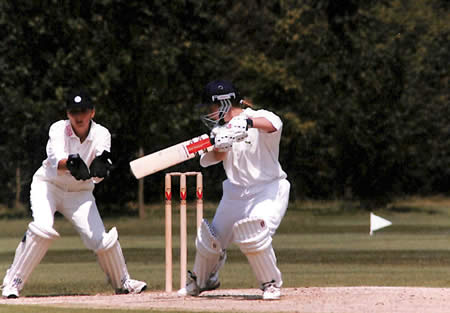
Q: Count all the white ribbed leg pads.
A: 4